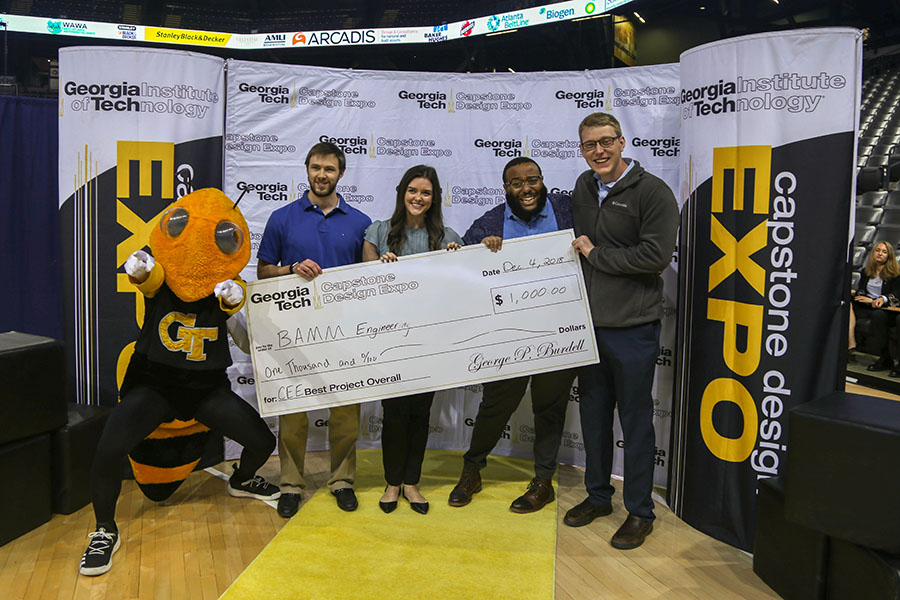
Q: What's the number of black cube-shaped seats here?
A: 6